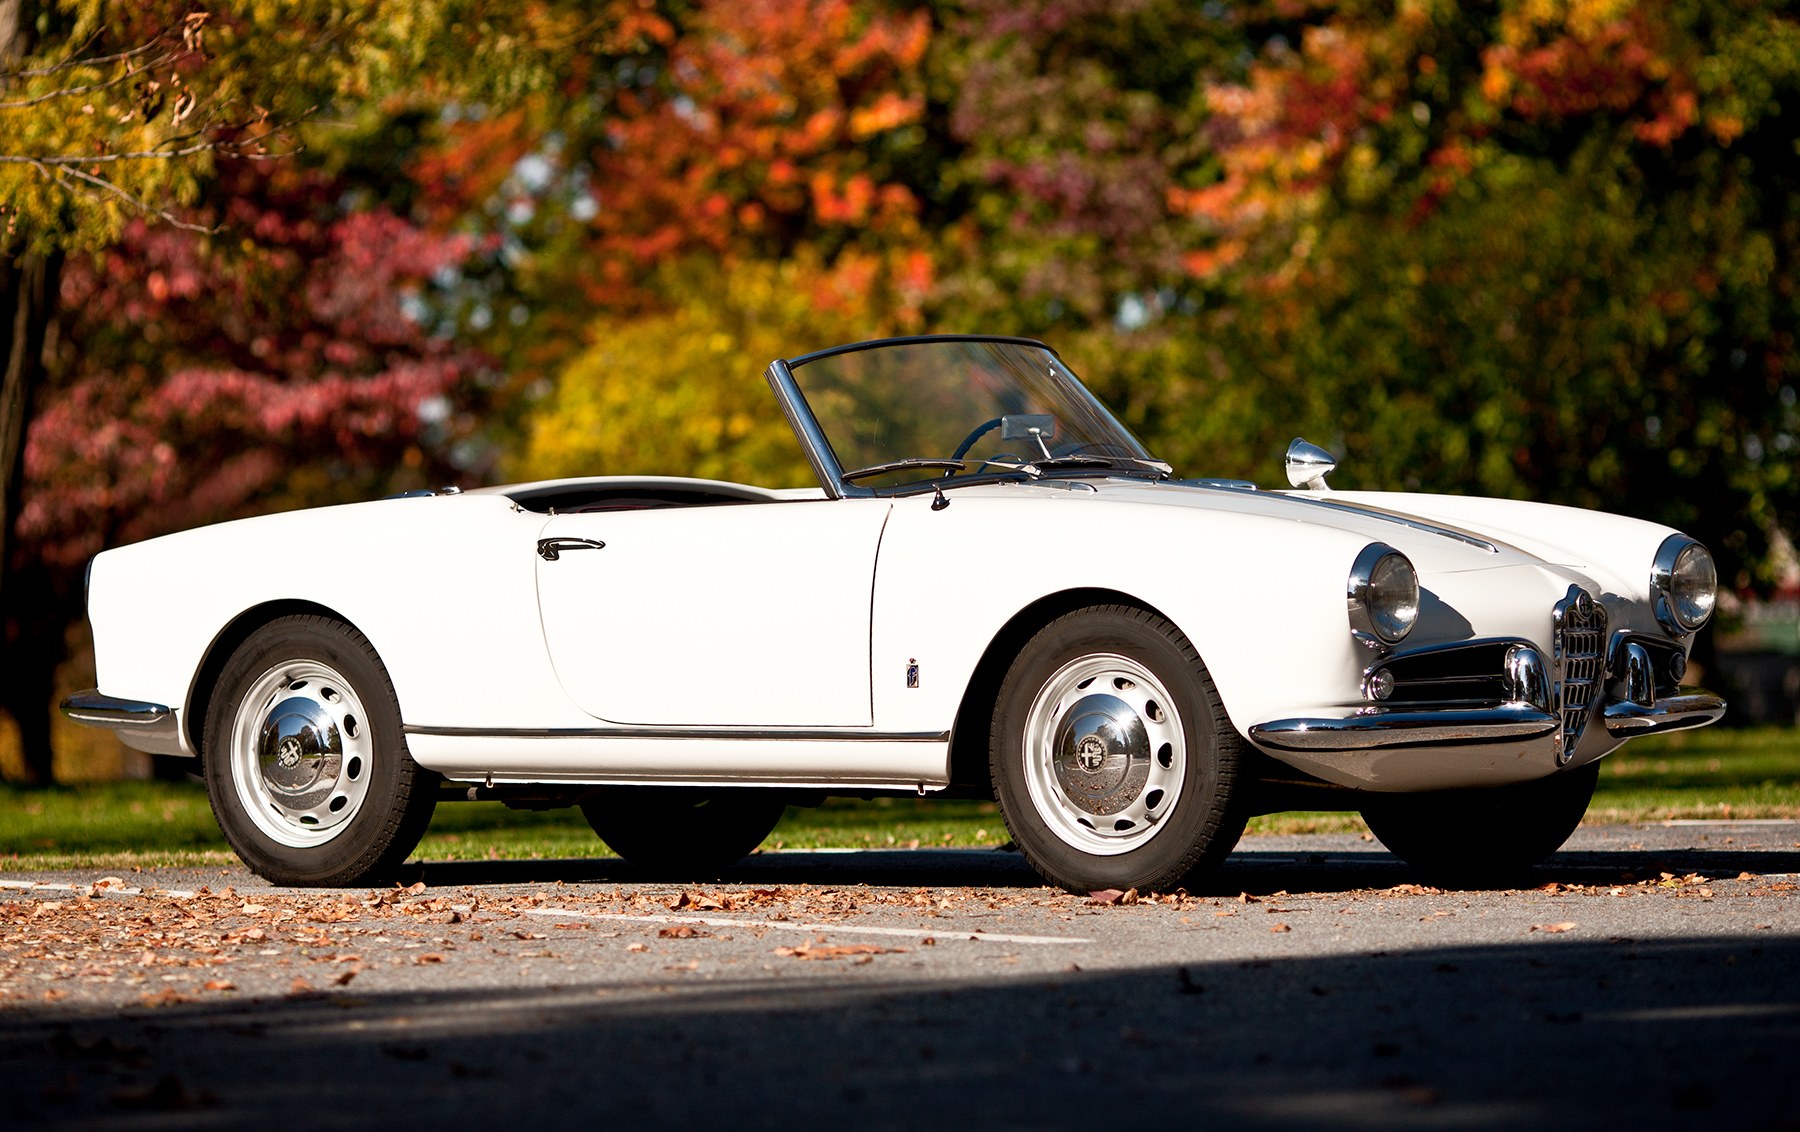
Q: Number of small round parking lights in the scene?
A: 2